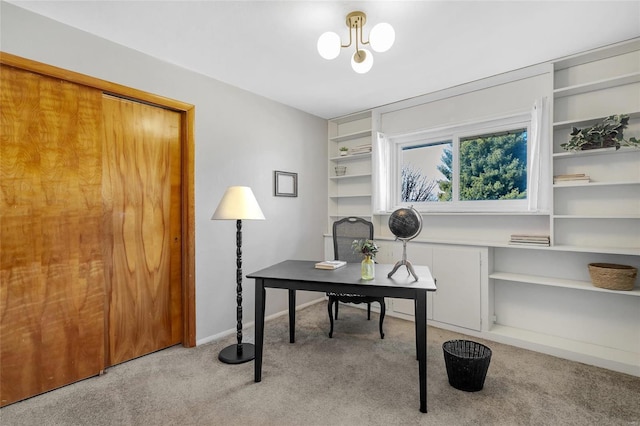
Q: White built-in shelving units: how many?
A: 2